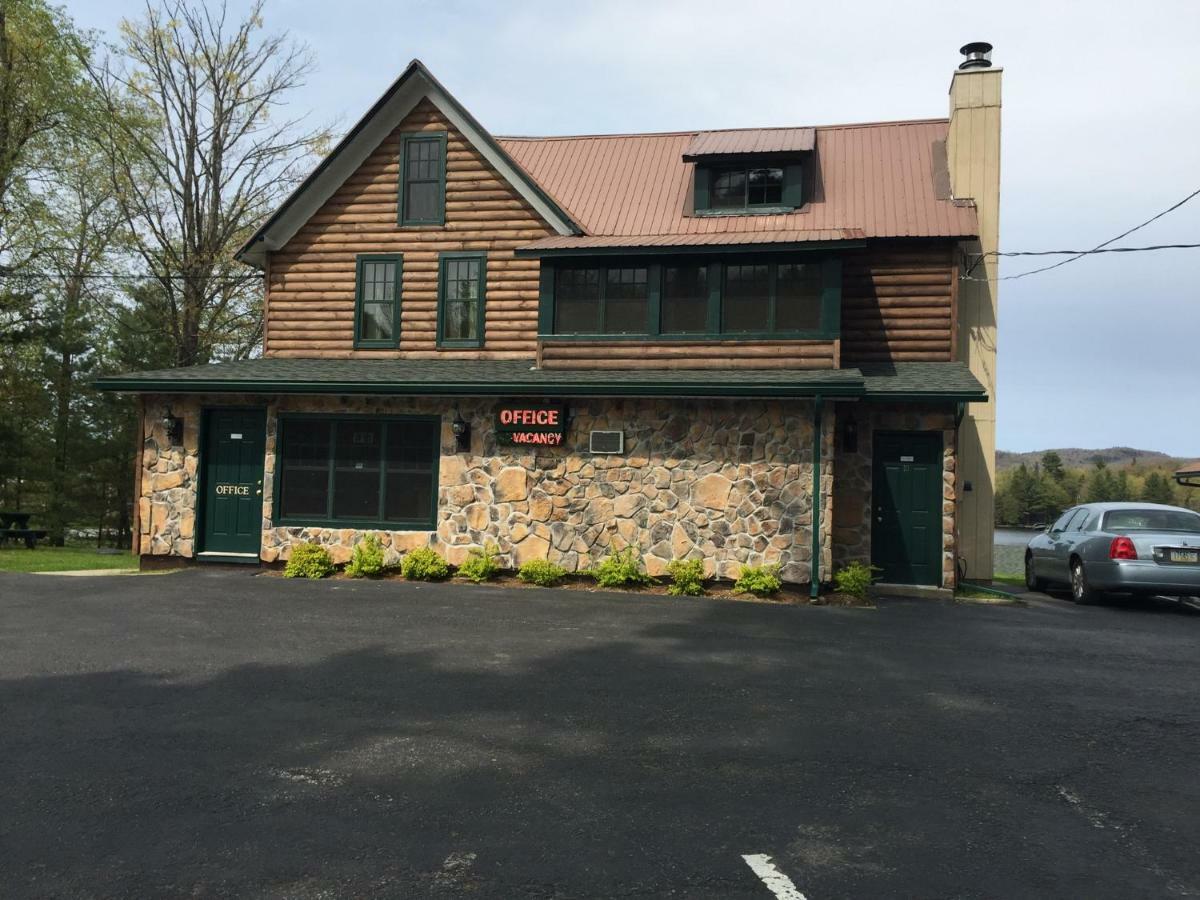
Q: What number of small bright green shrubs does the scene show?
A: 9